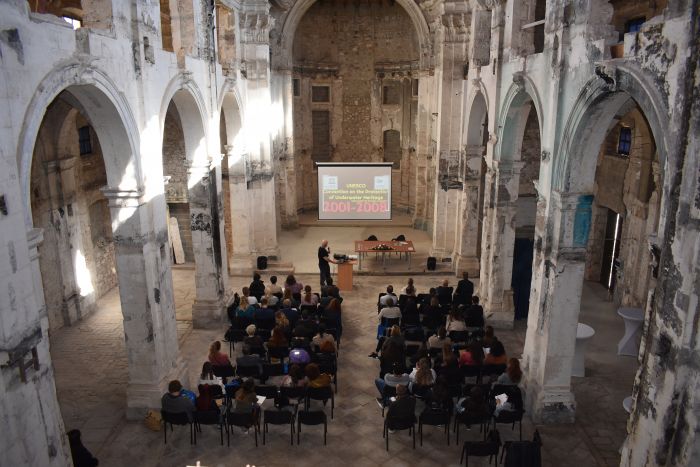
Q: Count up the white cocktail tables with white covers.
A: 3